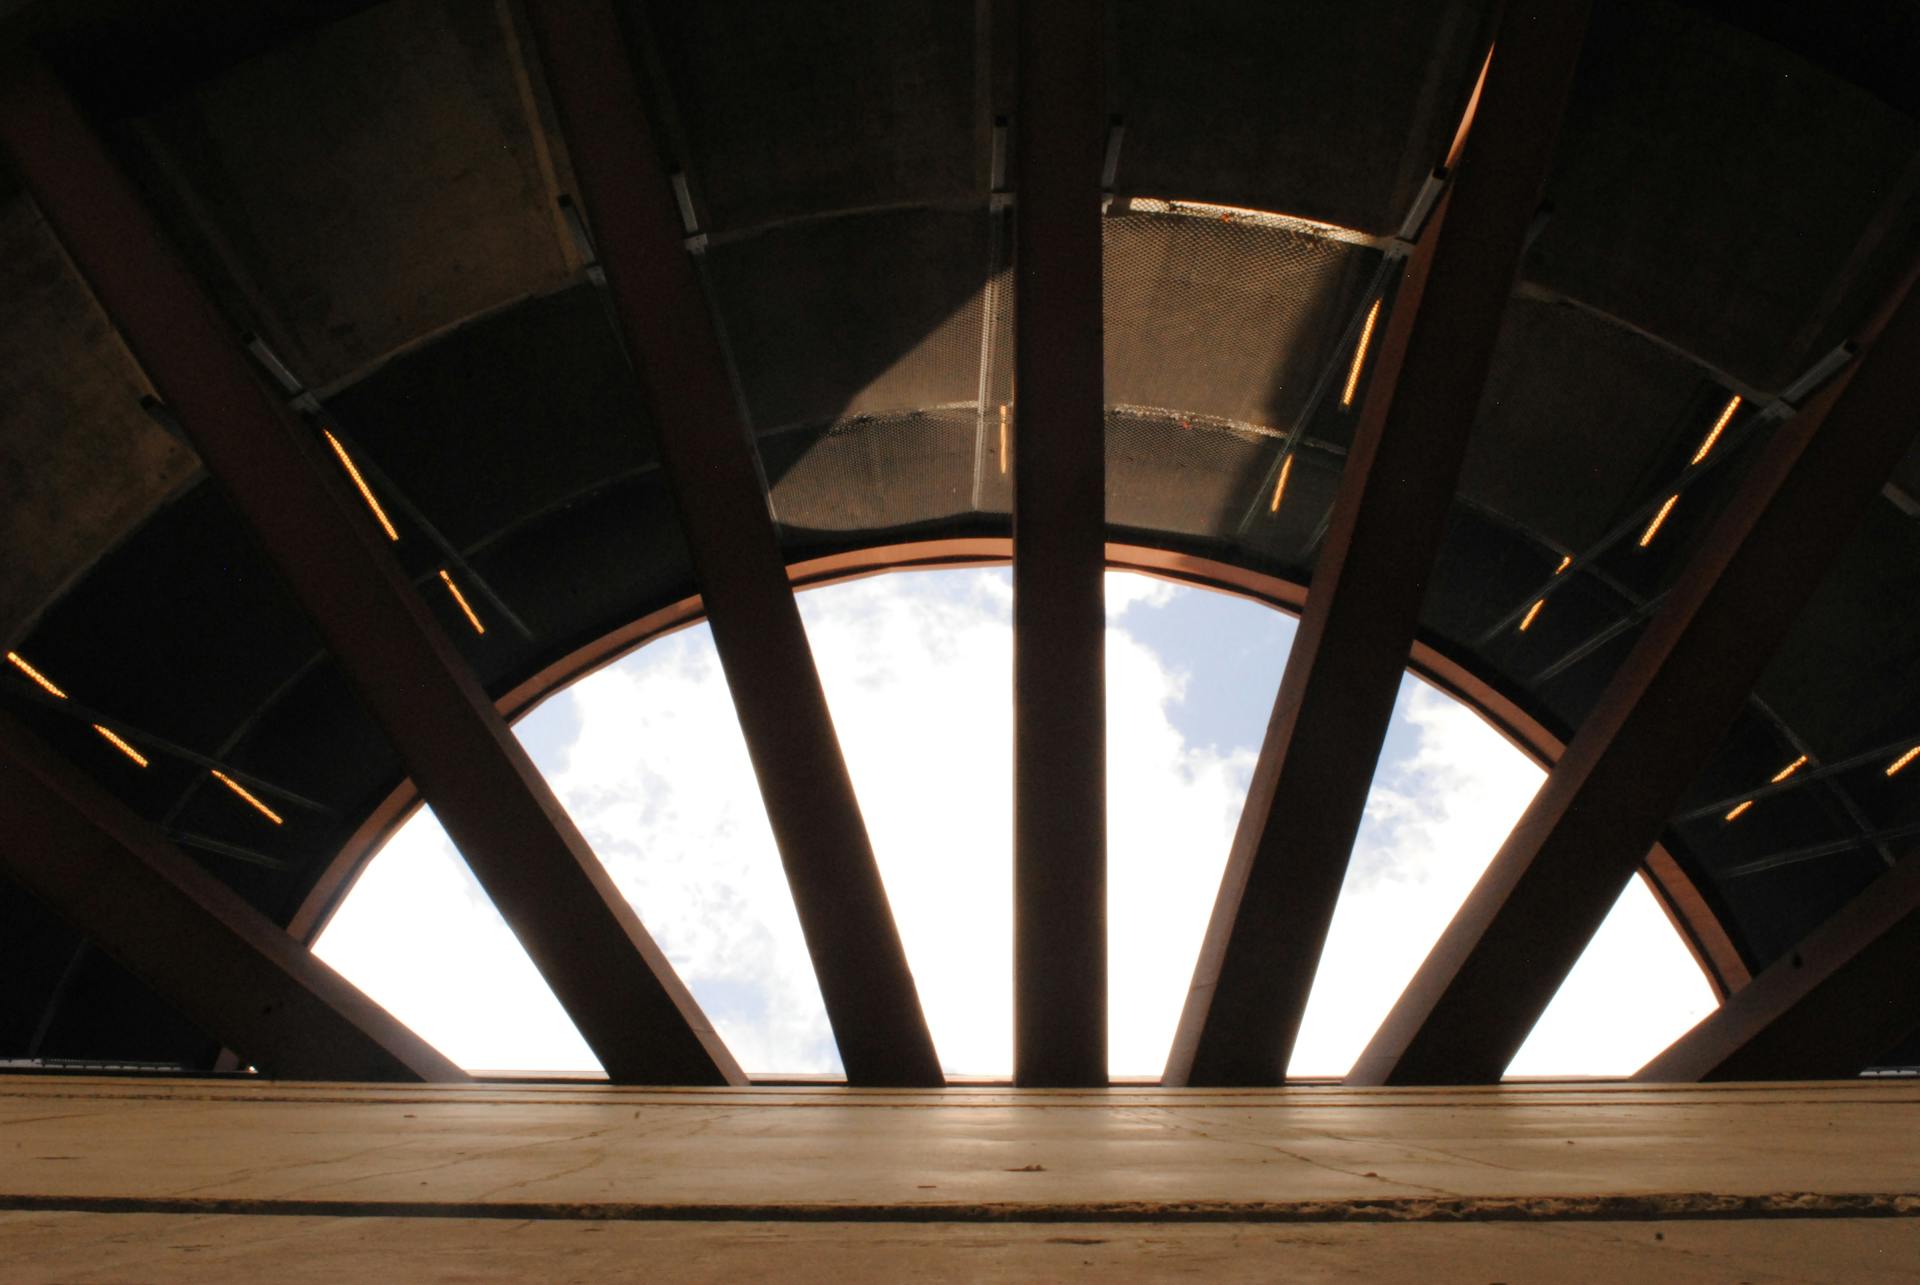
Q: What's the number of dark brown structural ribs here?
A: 7